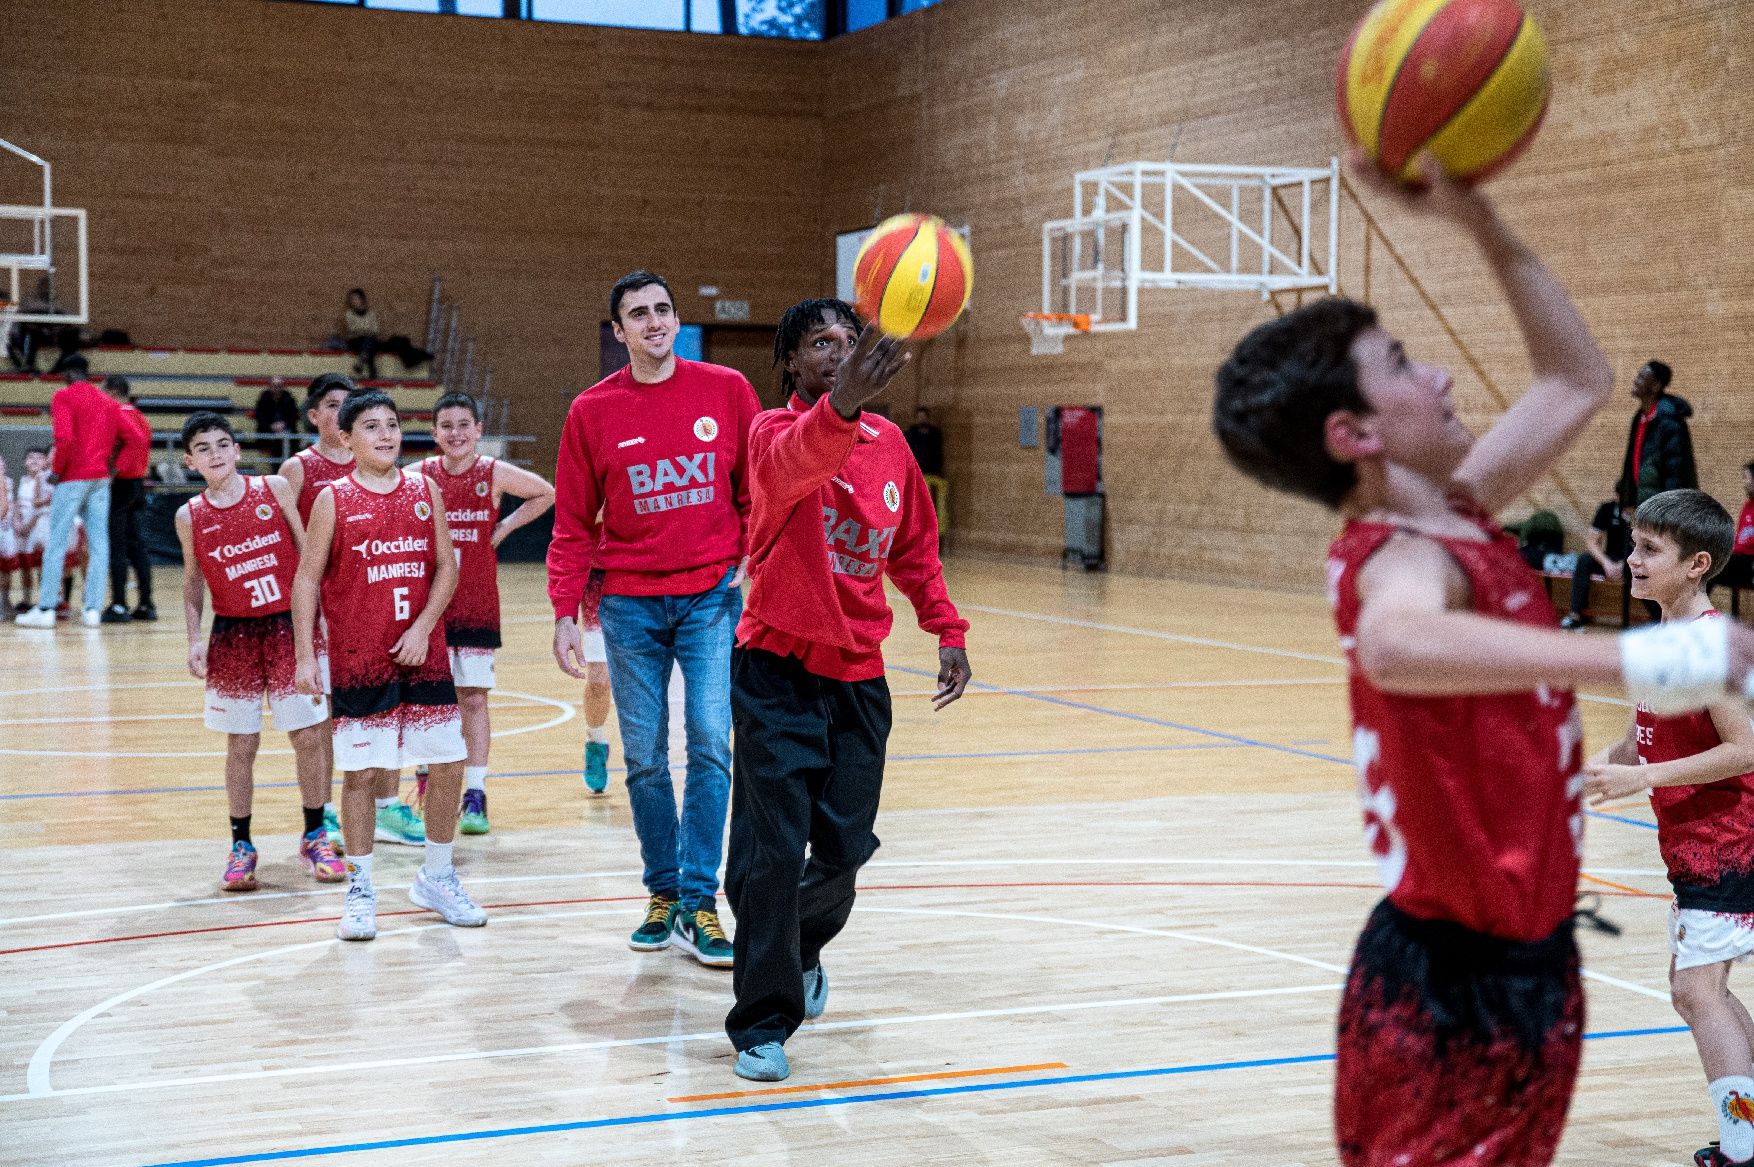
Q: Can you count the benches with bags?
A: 1